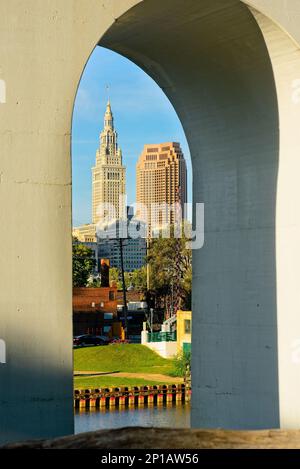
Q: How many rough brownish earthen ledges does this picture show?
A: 1